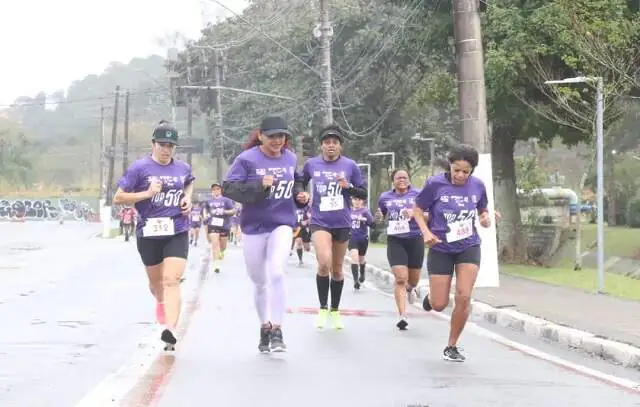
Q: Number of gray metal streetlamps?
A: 4